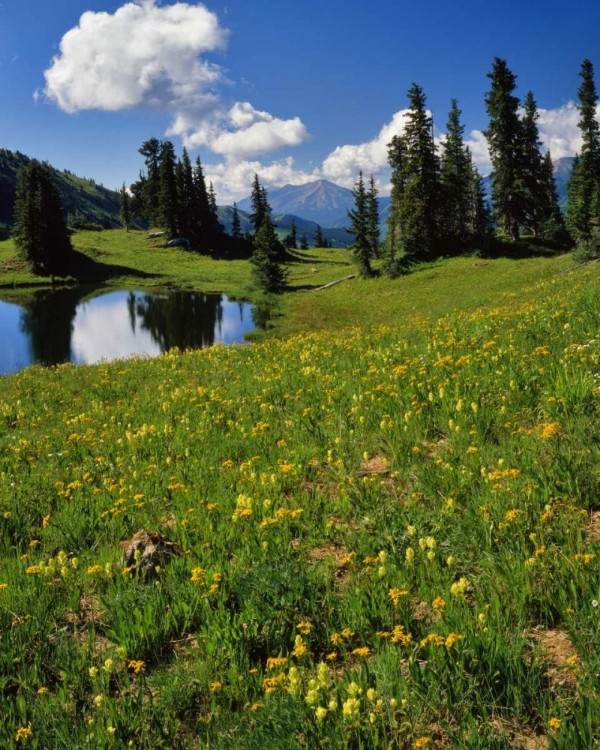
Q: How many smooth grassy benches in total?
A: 0